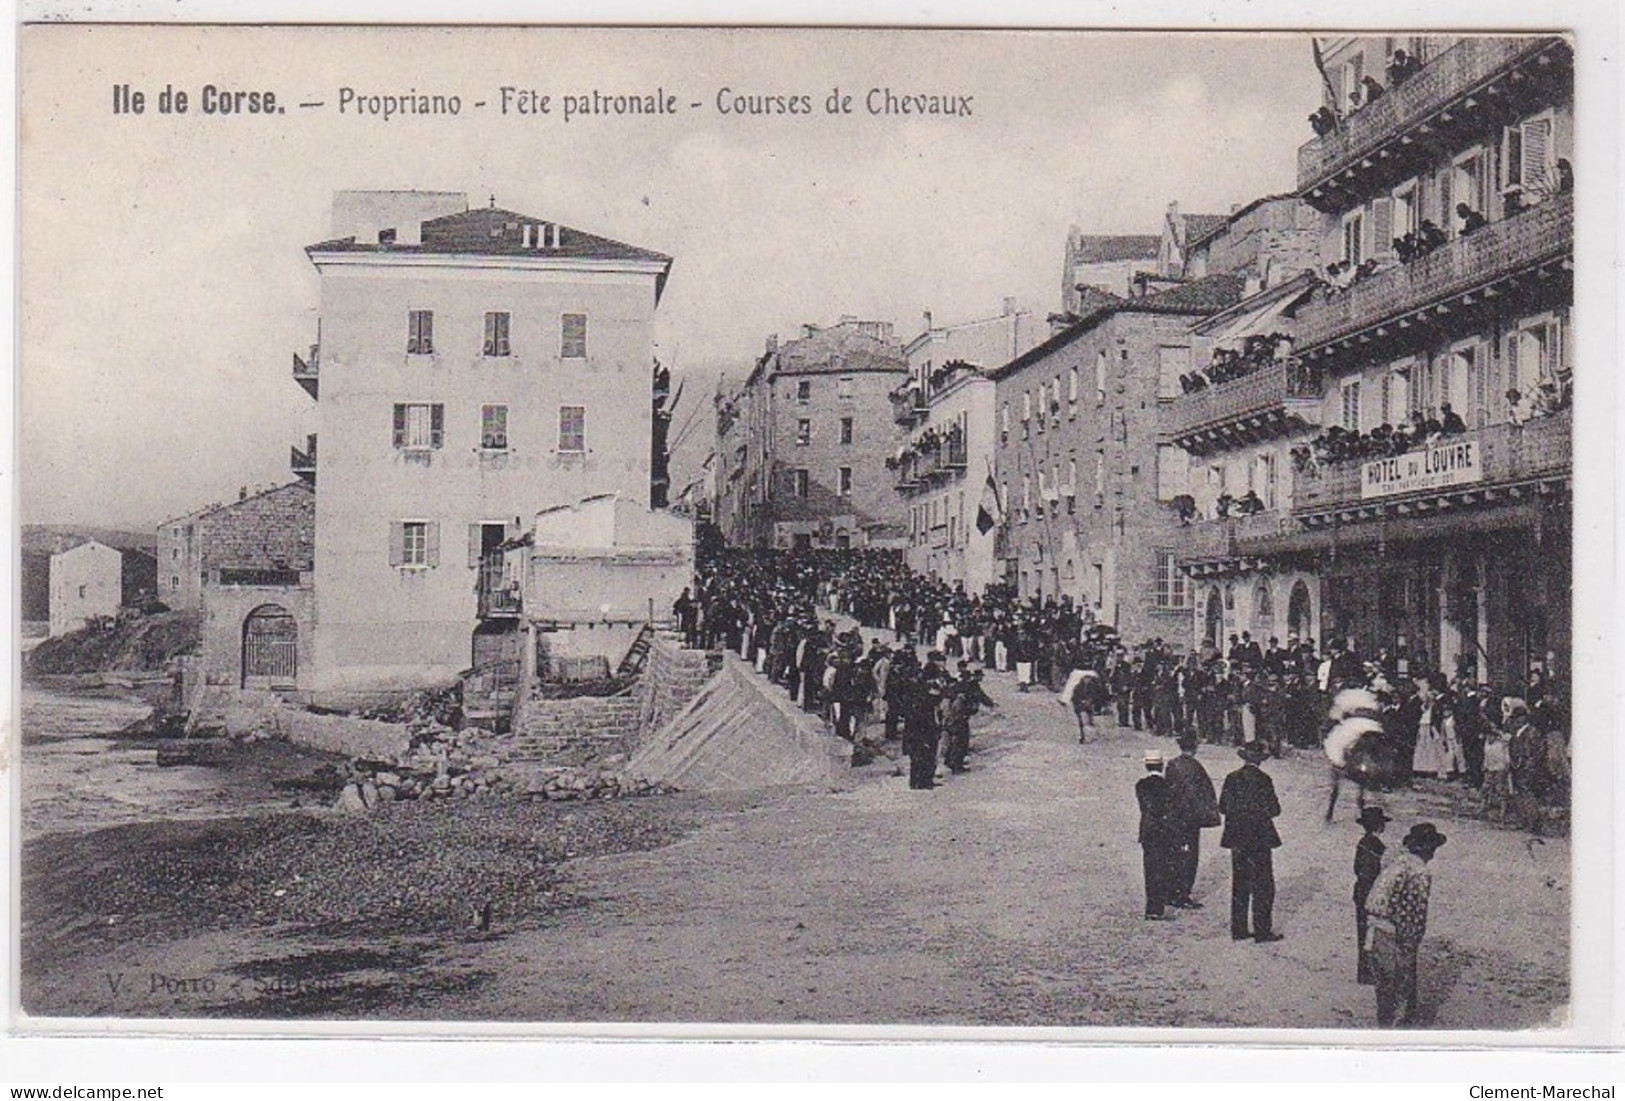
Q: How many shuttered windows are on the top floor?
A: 3